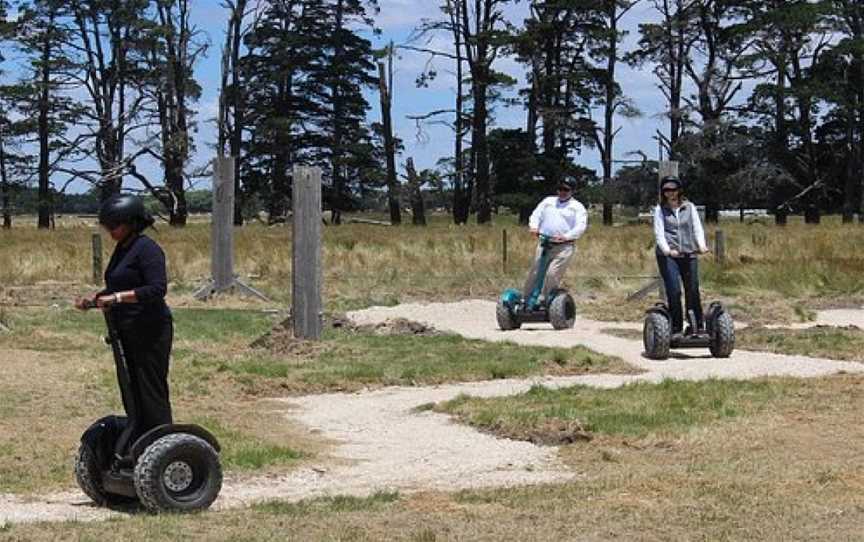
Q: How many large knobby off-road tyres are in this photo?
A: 6